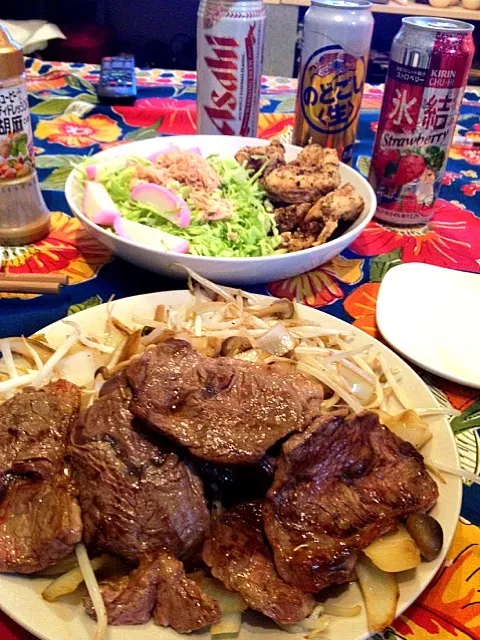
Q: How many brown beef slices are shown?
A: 6